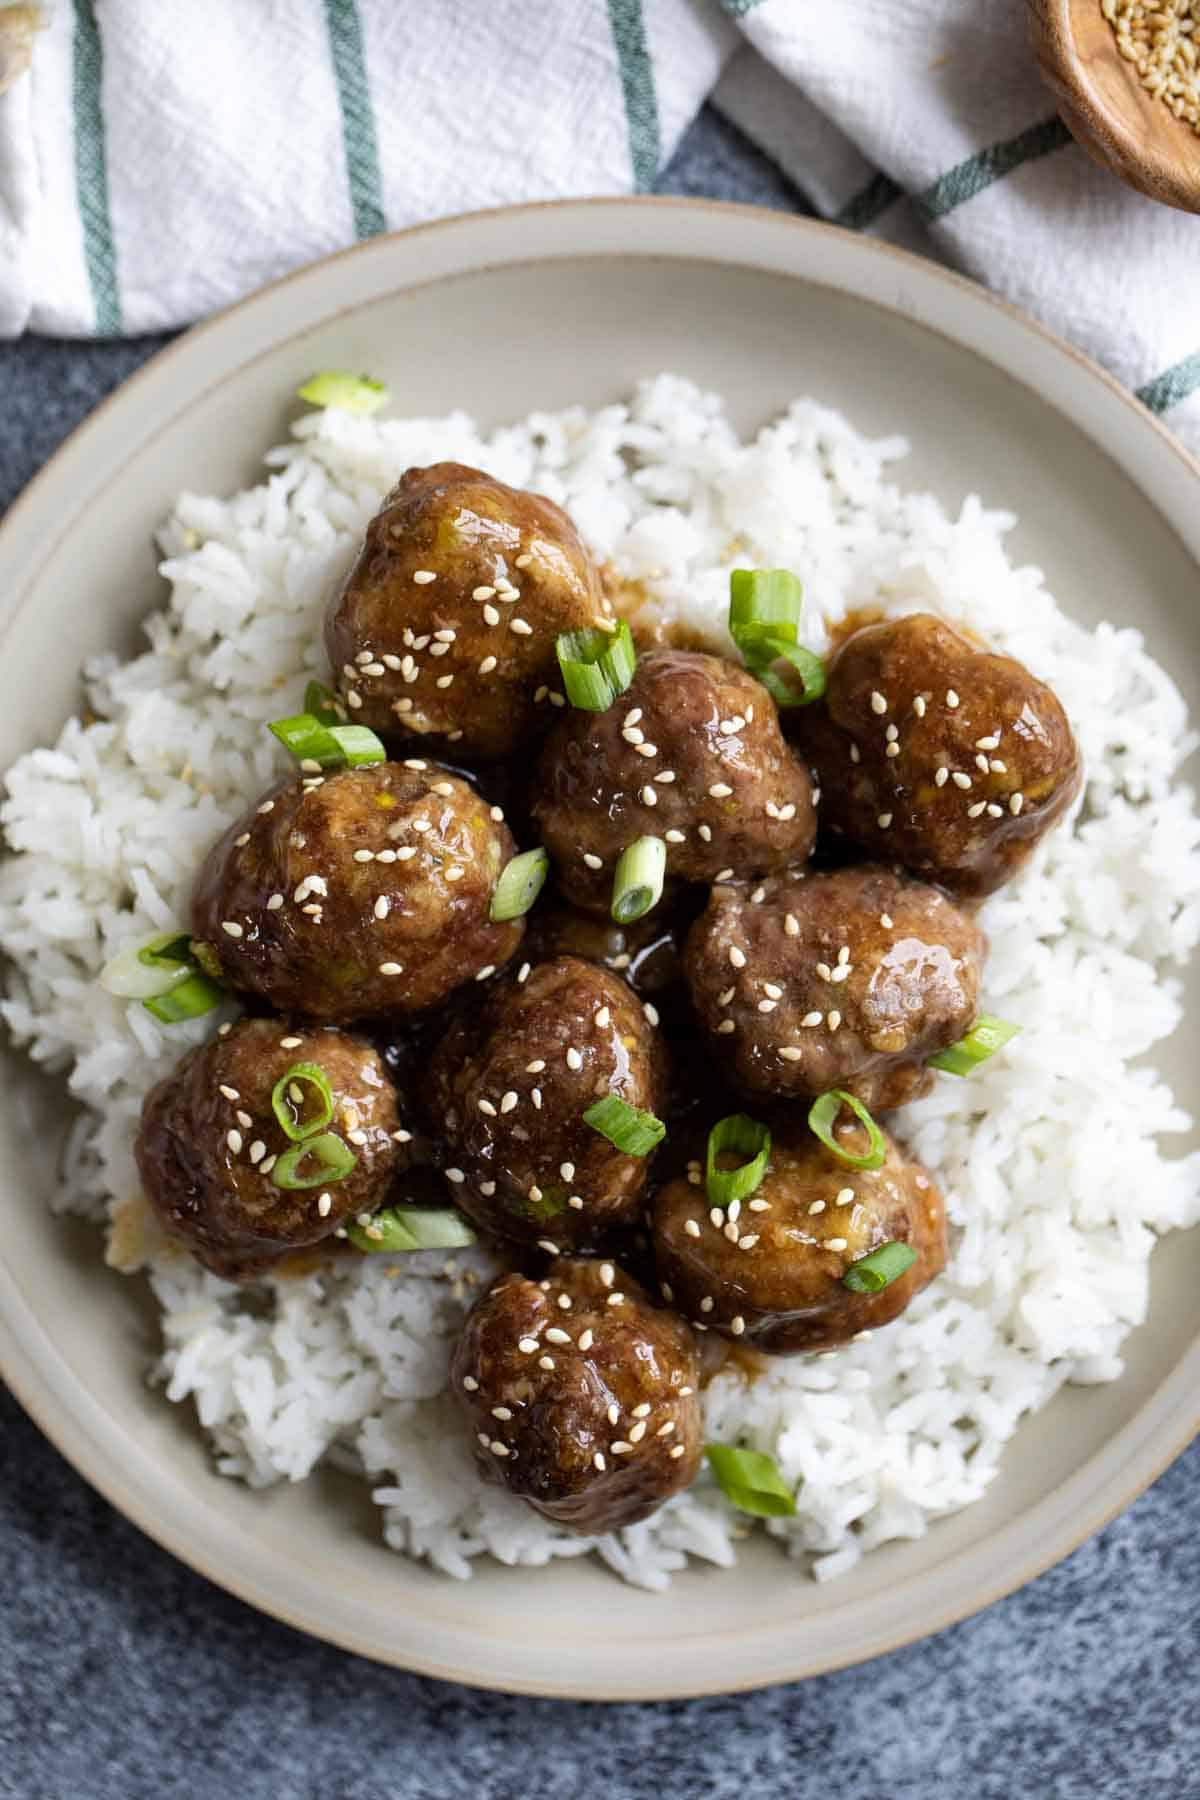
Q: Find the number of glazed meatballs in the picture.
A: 9